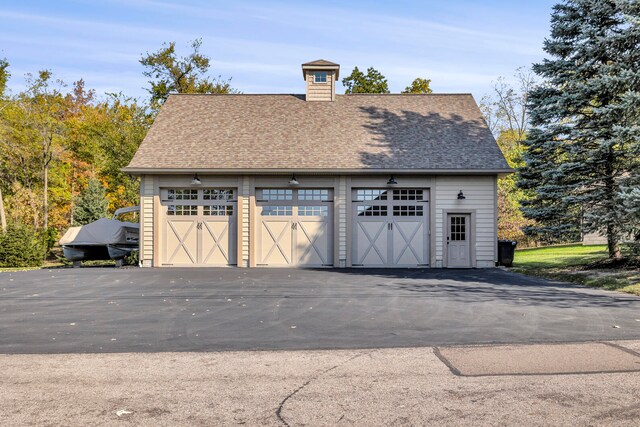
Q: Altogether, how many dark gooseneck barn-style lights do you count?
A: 4